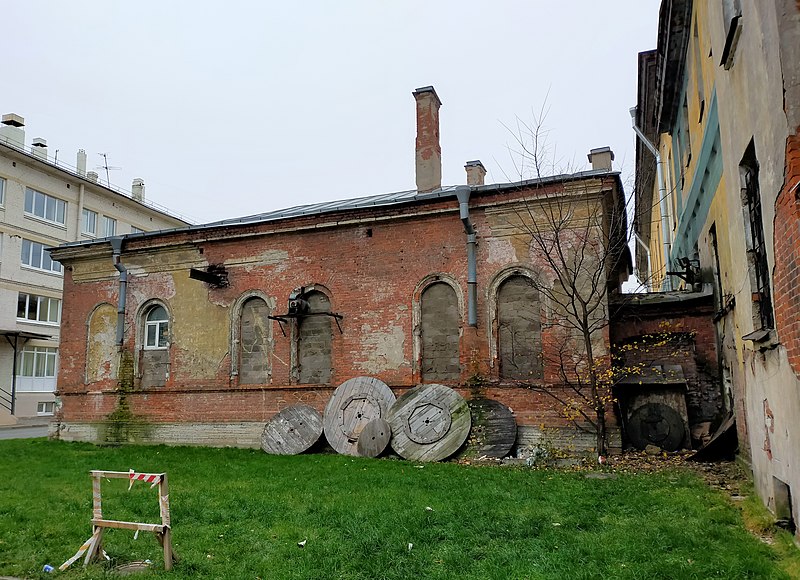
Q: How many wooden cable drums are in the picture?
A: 6